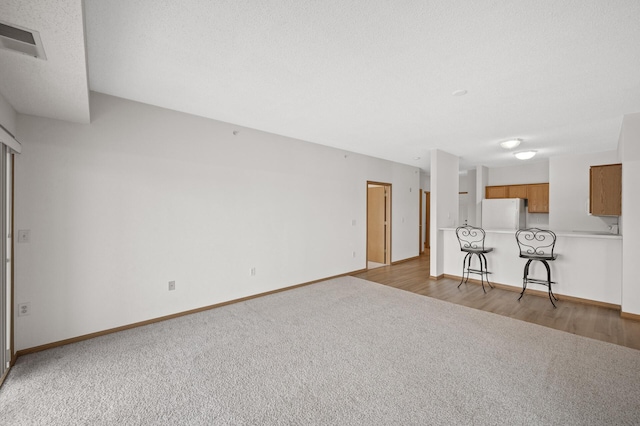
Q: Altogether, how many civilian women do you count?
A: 0